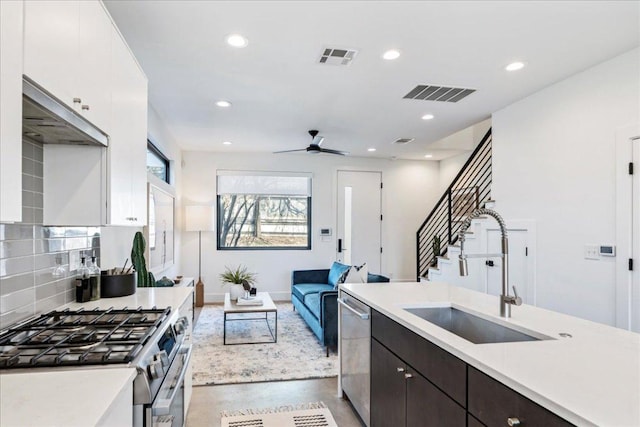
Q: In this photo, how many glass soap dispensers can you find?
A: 2